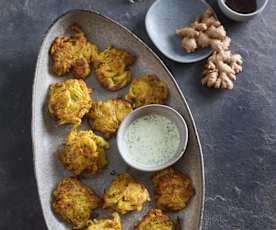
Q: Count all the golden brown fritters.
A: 11